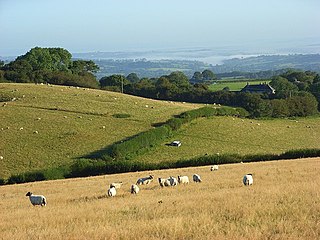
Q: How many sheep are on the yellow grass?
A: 11